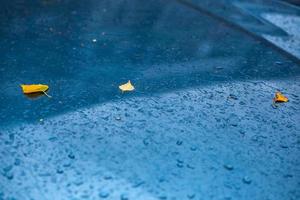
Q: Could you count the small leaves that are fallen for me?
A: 3